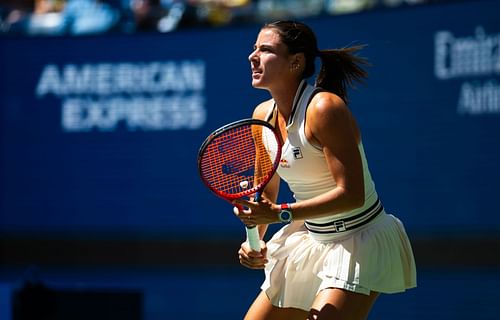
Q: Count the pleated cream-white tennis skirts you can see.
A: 1